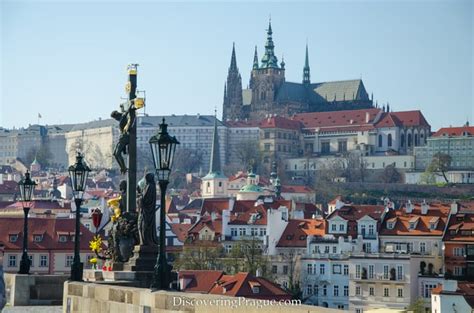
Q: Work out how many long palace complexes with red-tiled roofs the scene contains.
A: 1